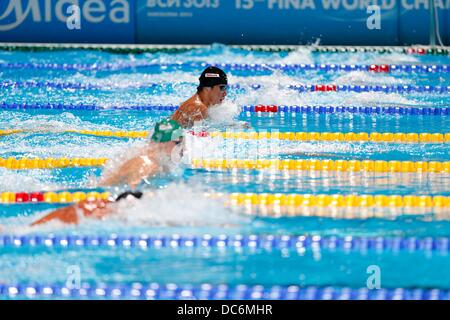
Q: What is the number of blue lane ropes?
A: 5